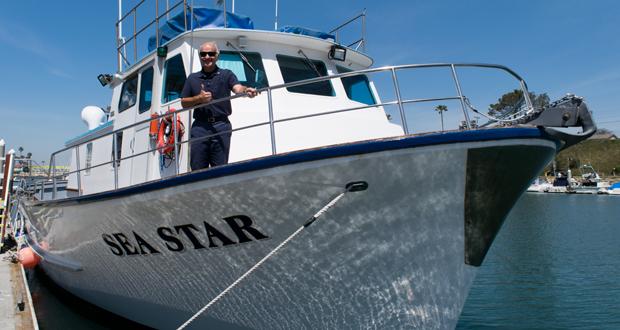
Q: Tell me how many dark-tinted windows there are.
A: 6